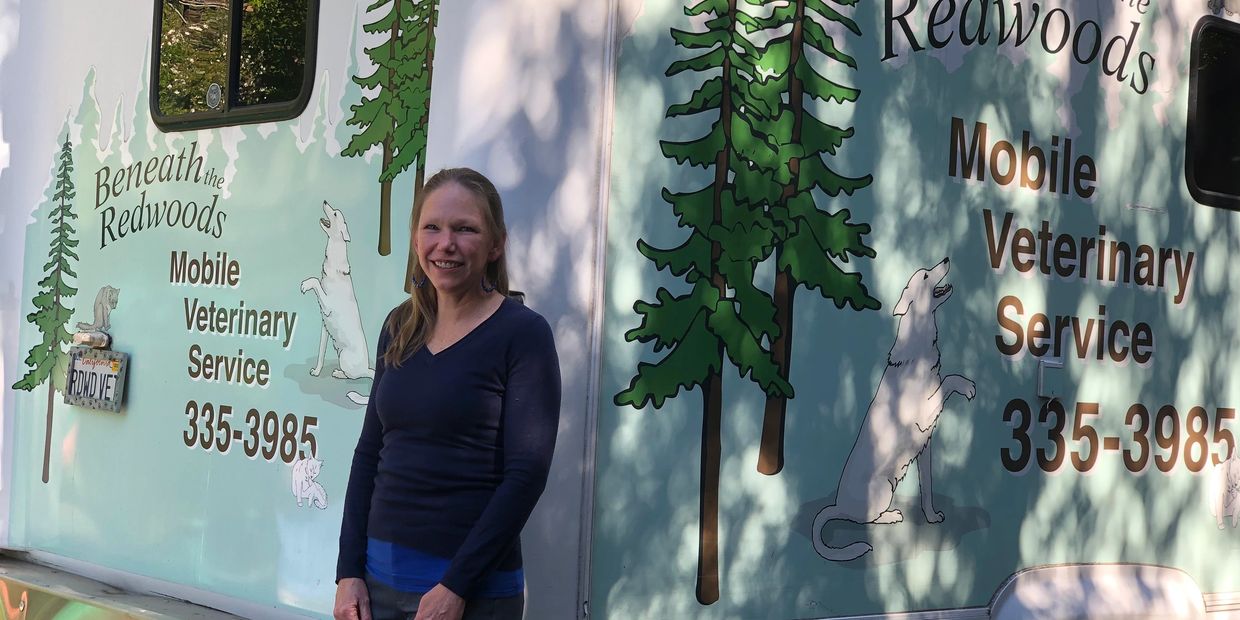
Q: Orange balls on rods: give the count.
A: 0